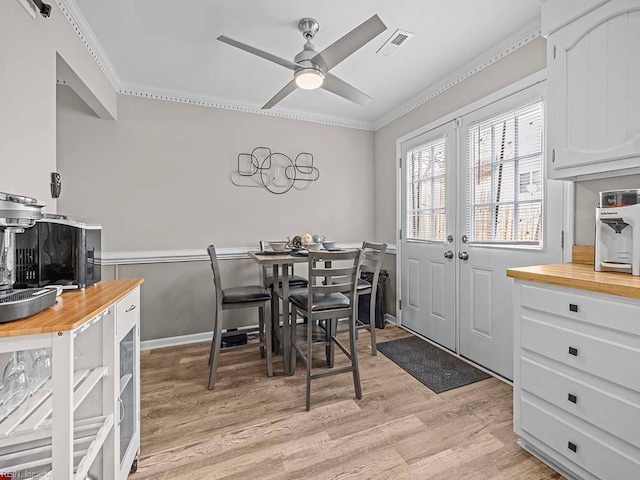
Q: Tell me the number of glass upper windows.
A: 2